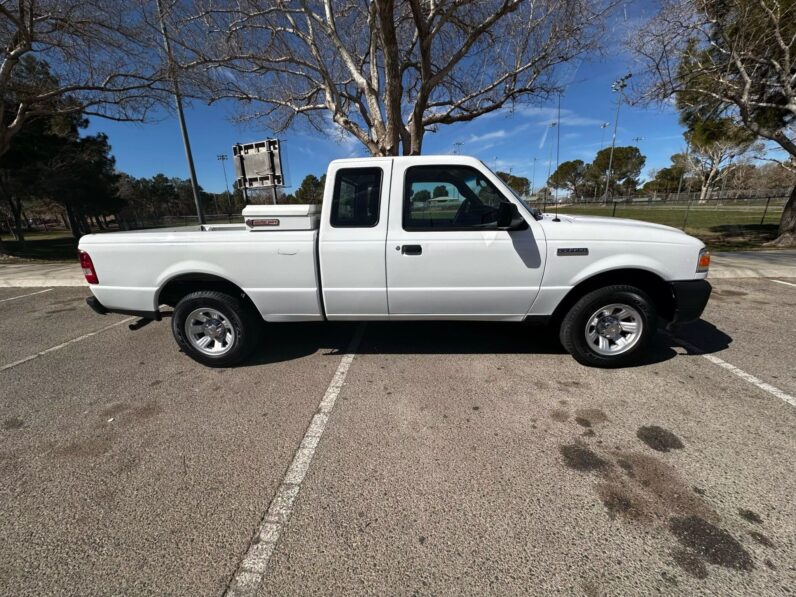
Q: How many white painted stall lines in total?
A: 5